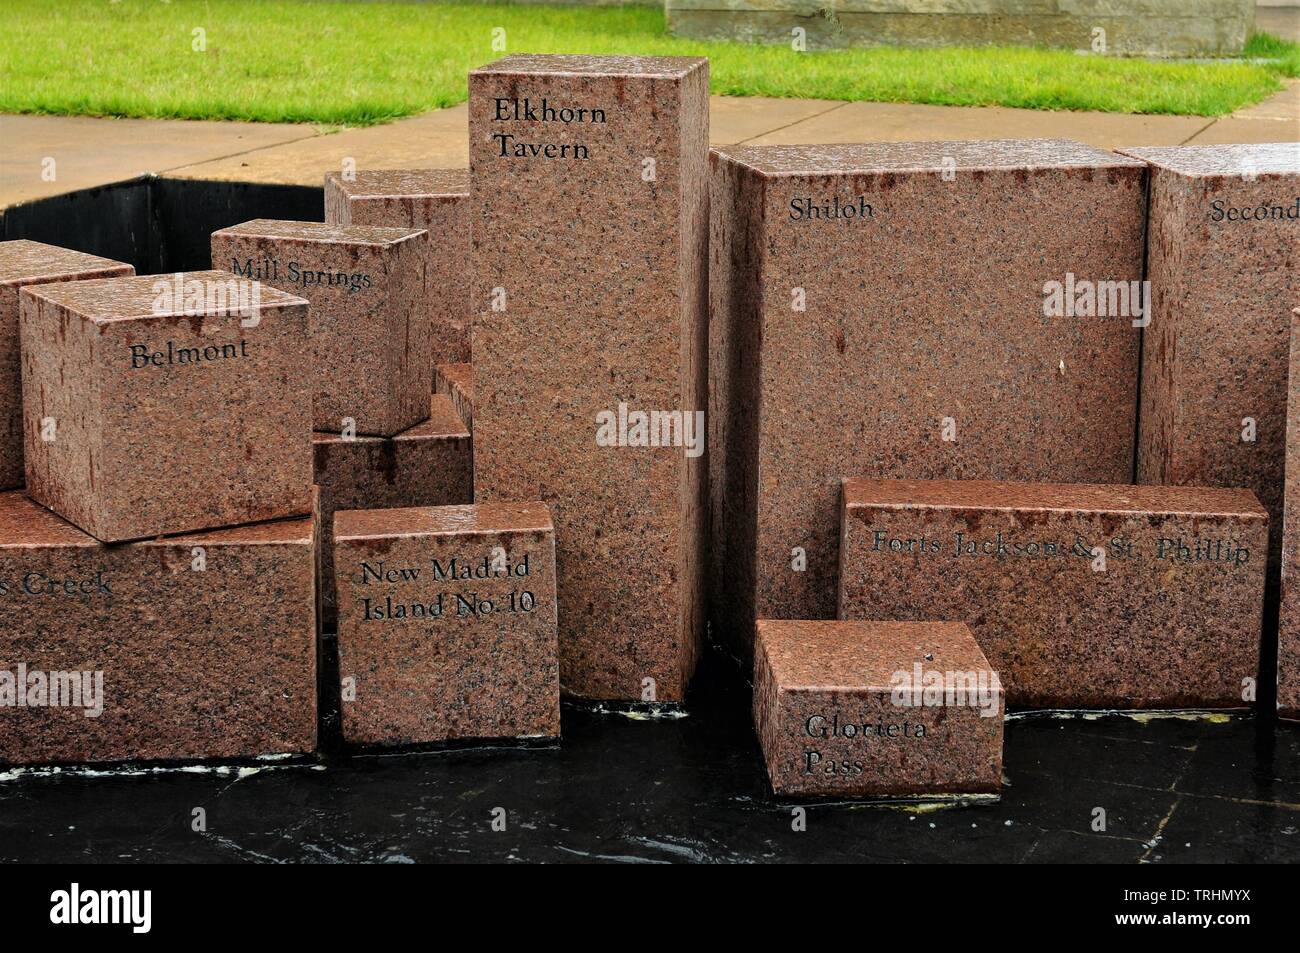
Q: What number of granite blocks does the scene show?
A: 14